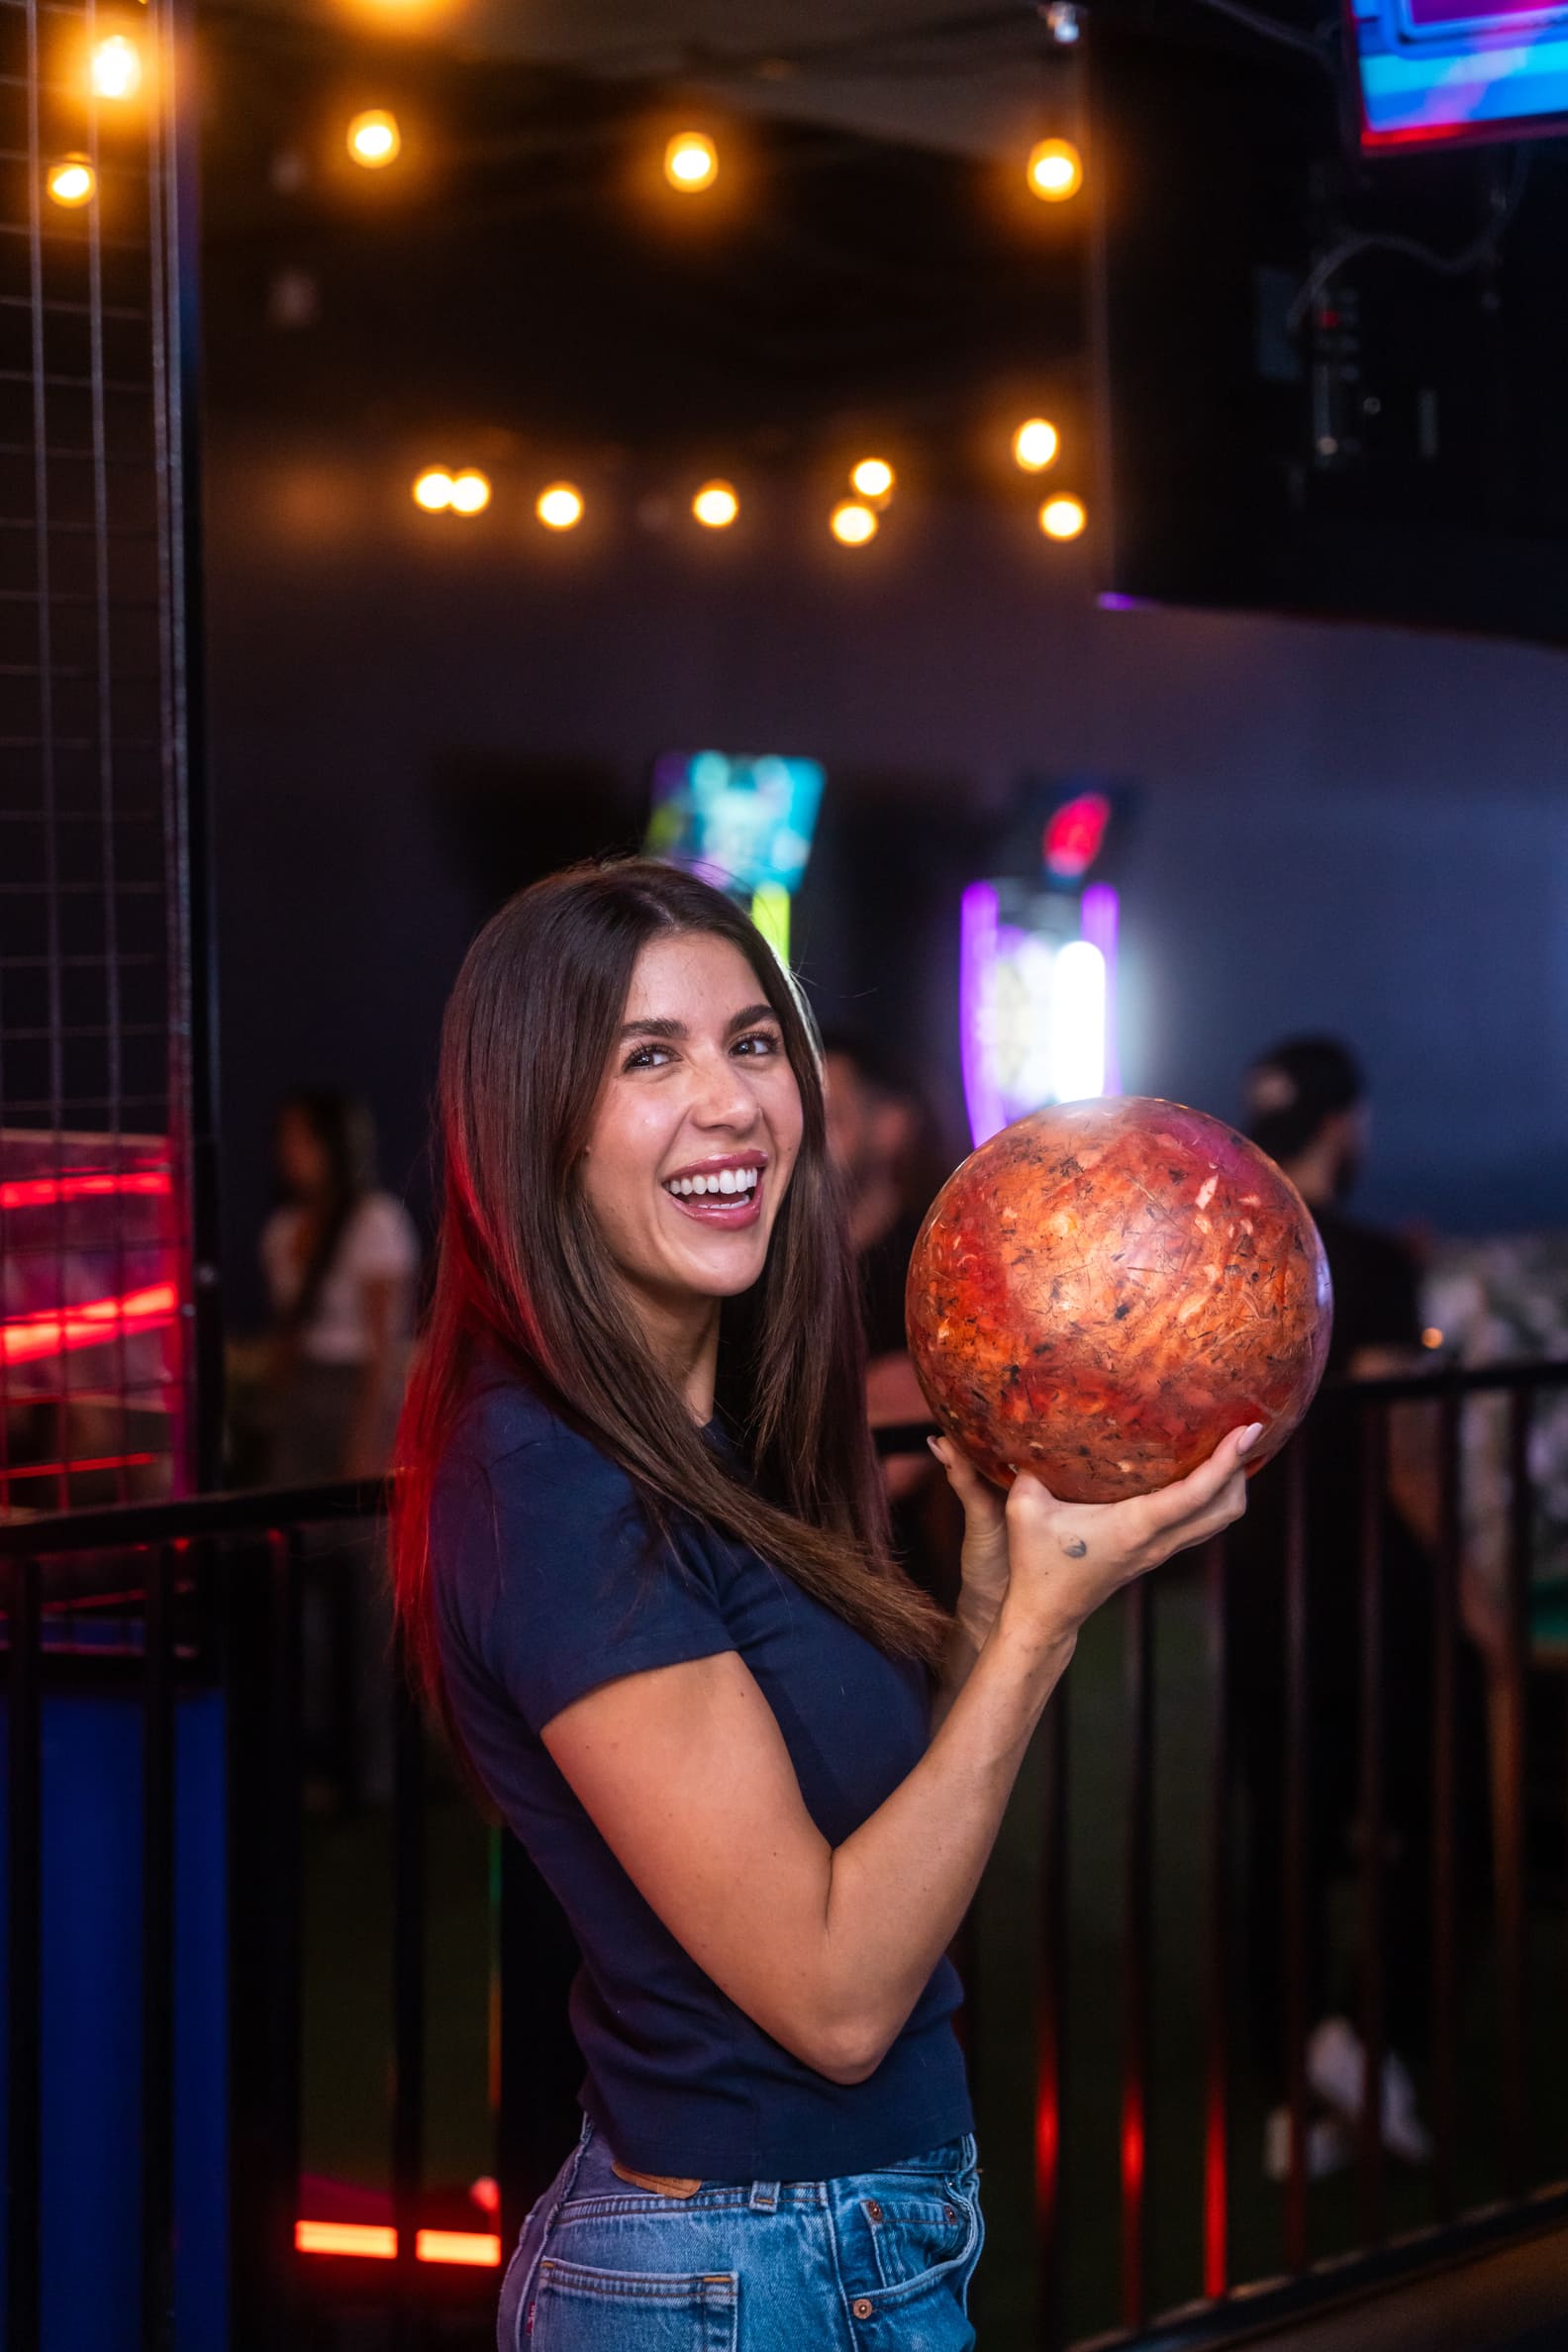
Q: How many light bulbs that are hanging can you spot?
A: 13